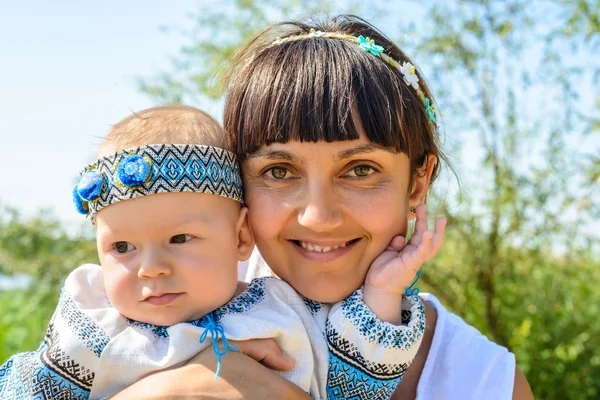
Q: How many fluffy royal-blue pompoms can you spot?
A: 3